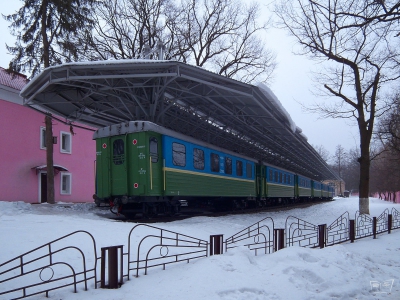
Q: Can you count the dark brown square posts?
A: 7